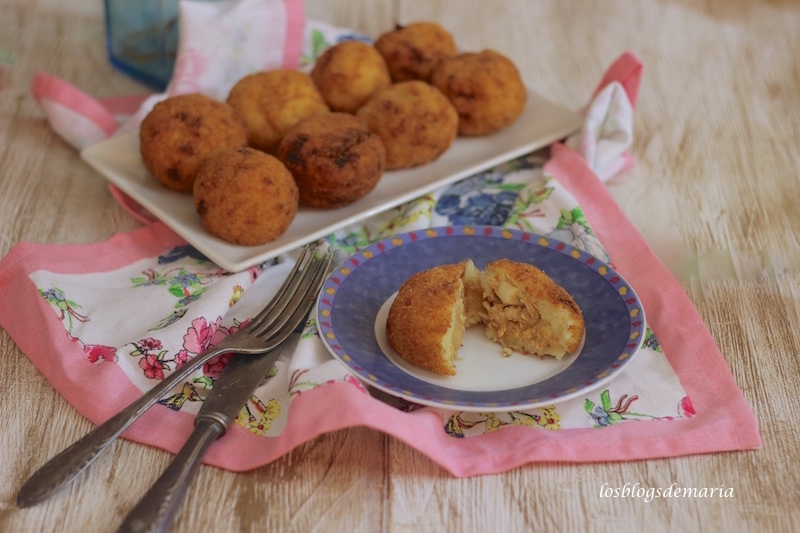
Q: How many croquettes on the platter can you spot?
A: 8